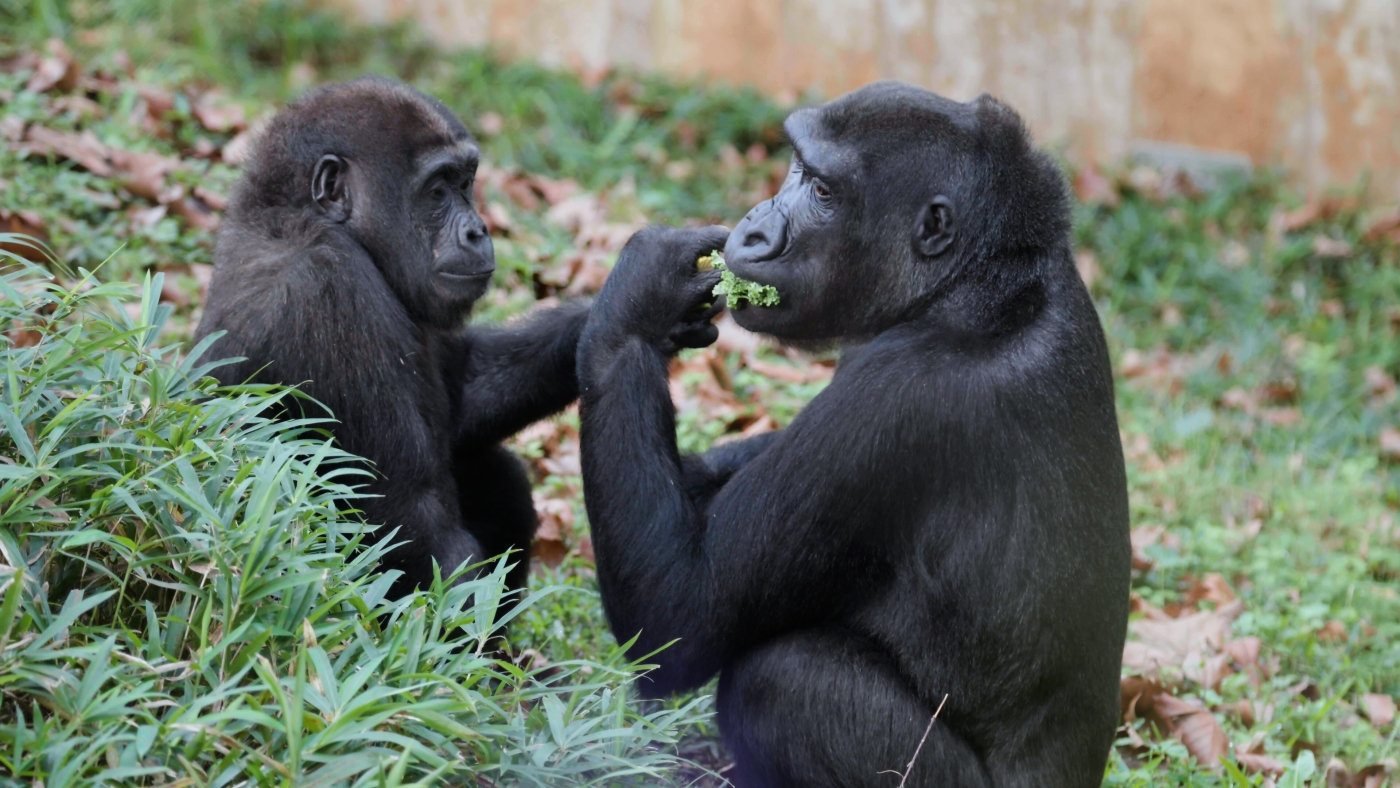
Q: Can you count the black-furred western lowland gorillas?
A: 2